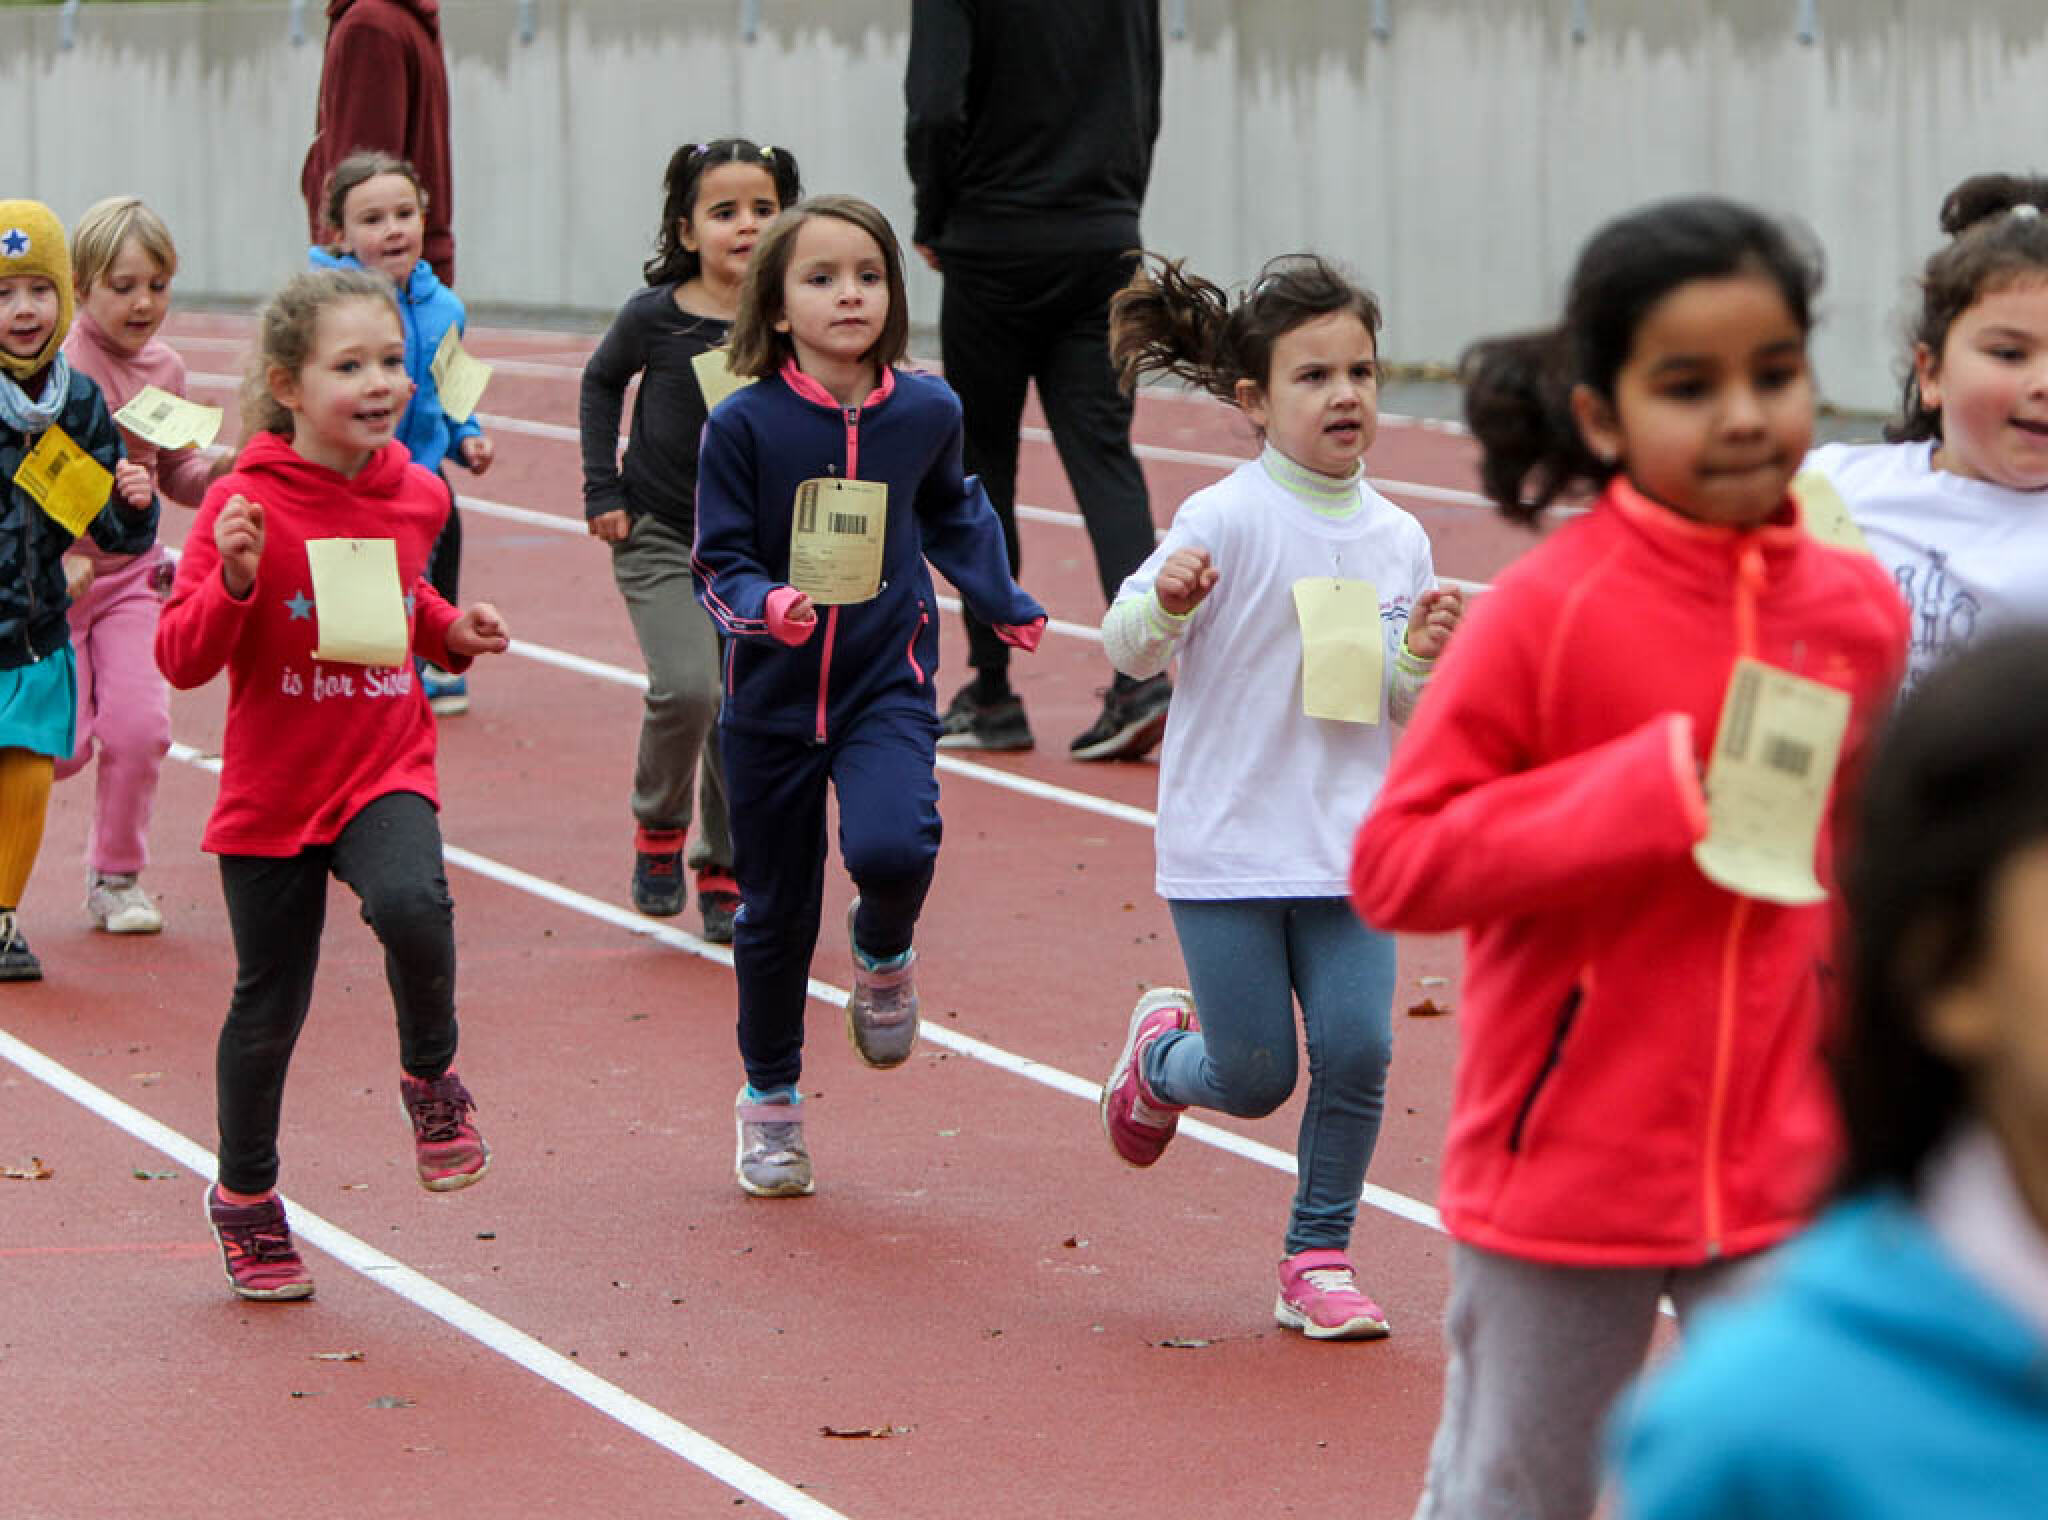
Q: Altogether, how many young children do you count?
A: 10